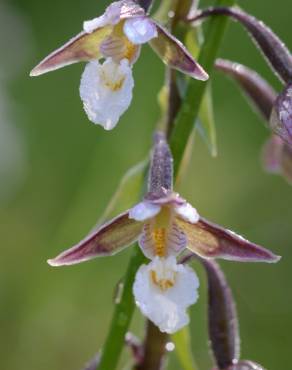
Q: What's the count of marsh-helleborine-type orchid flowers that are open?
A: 2